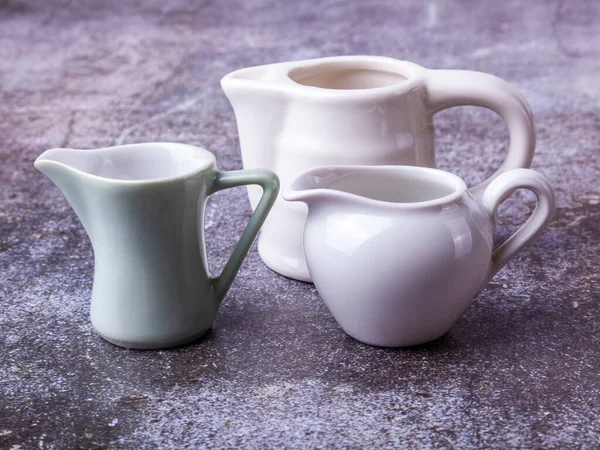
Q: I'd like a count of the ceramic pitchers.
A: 3